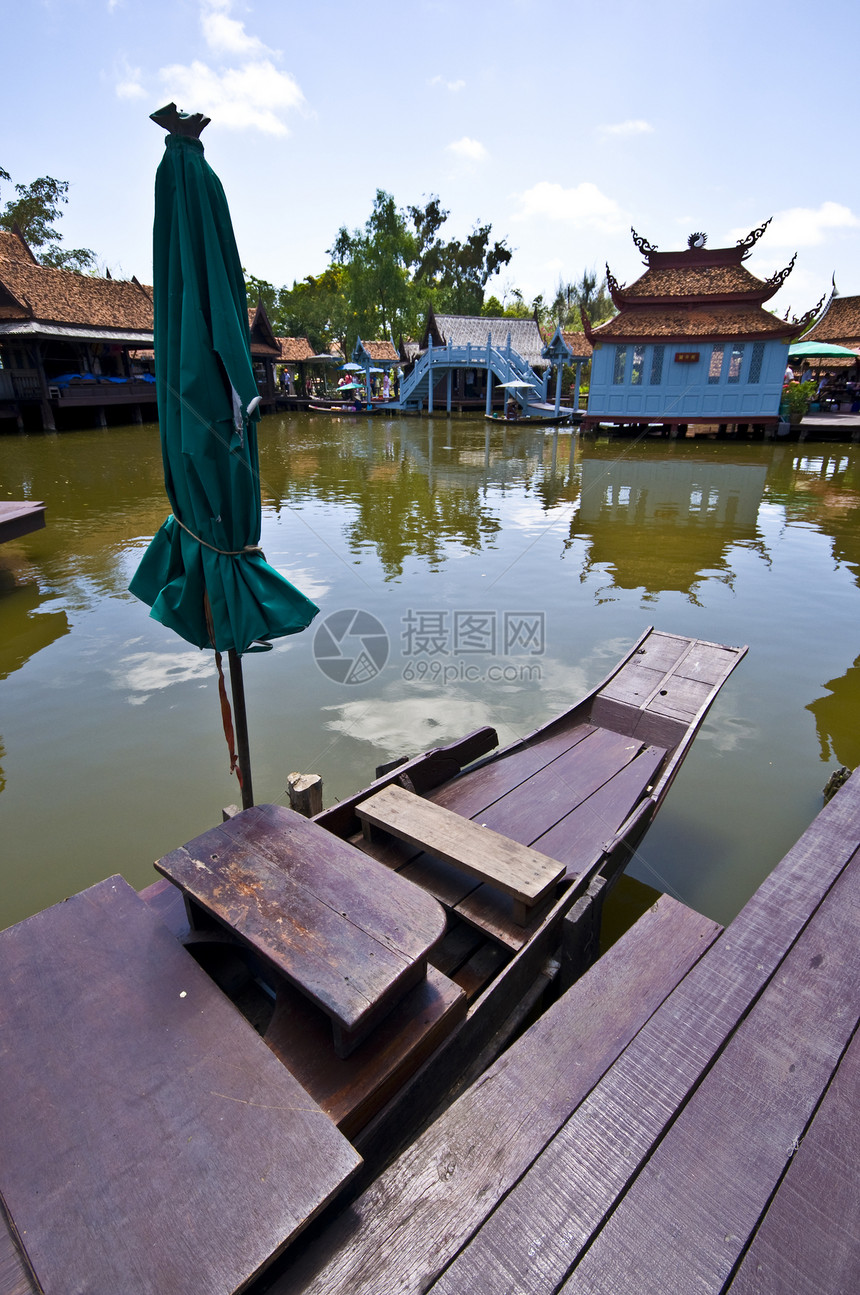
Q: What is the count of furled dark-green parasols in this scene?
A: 1